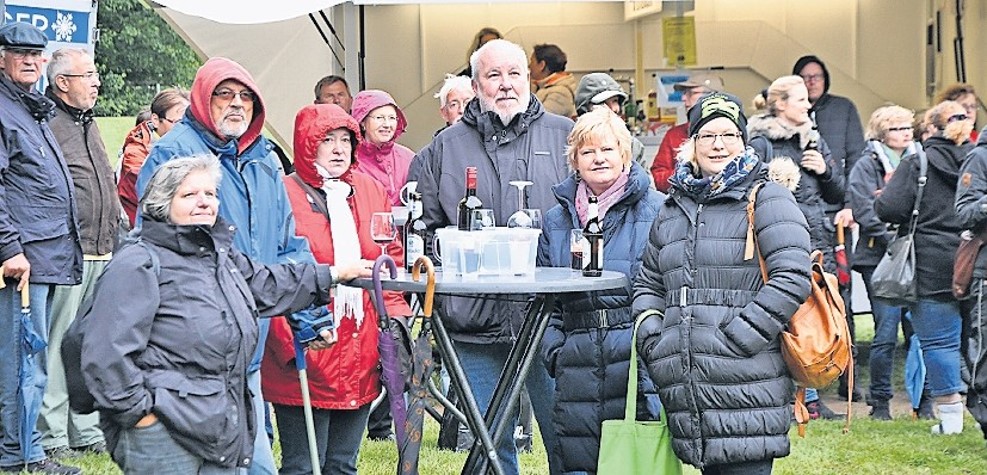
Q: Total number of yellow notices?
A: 1